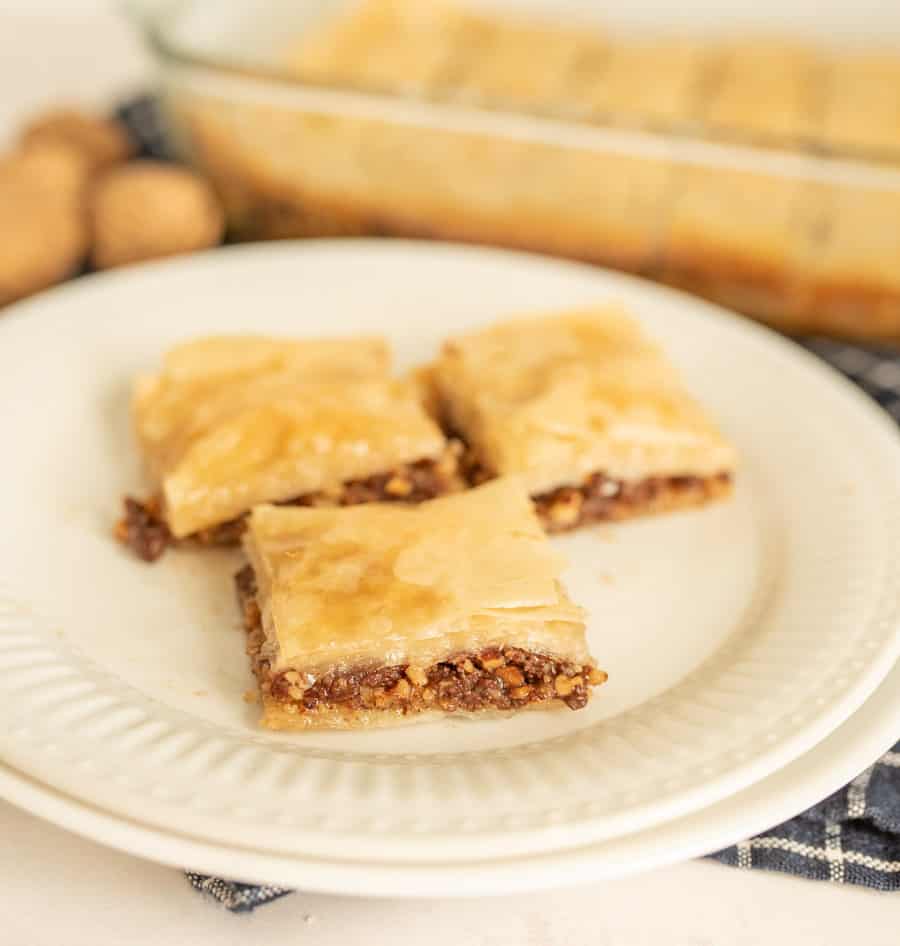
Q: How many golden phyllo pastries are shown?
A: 3